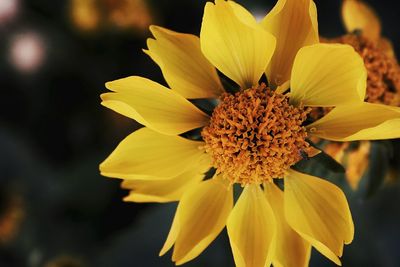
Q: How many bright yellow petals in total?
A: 12